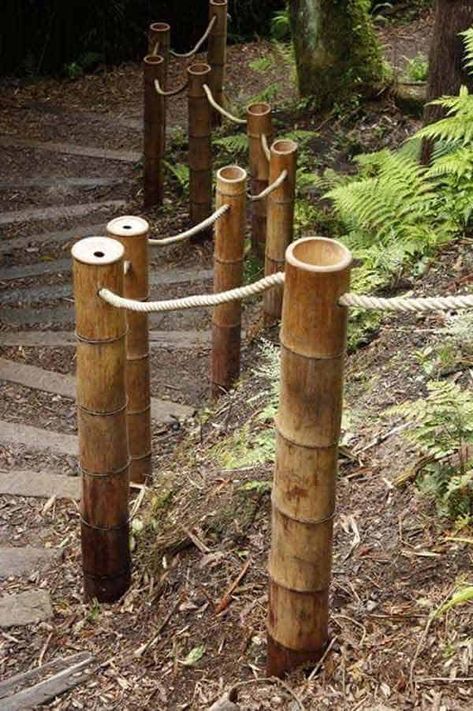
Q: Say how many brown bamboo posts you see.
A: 10